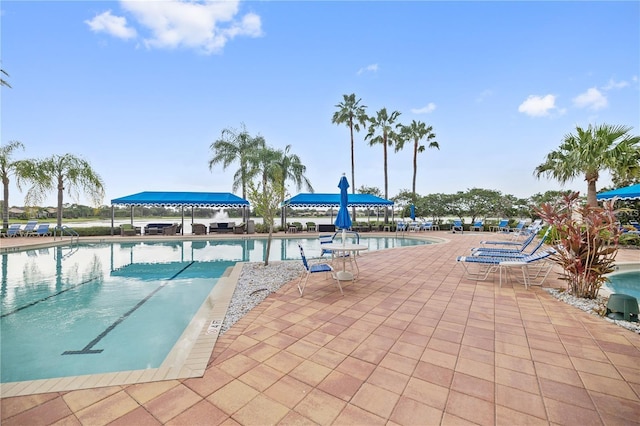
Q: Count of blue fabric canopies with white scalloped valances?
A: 3